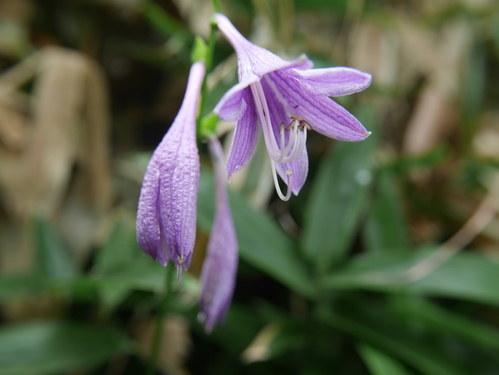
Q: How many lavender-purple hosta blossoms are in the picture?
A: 3